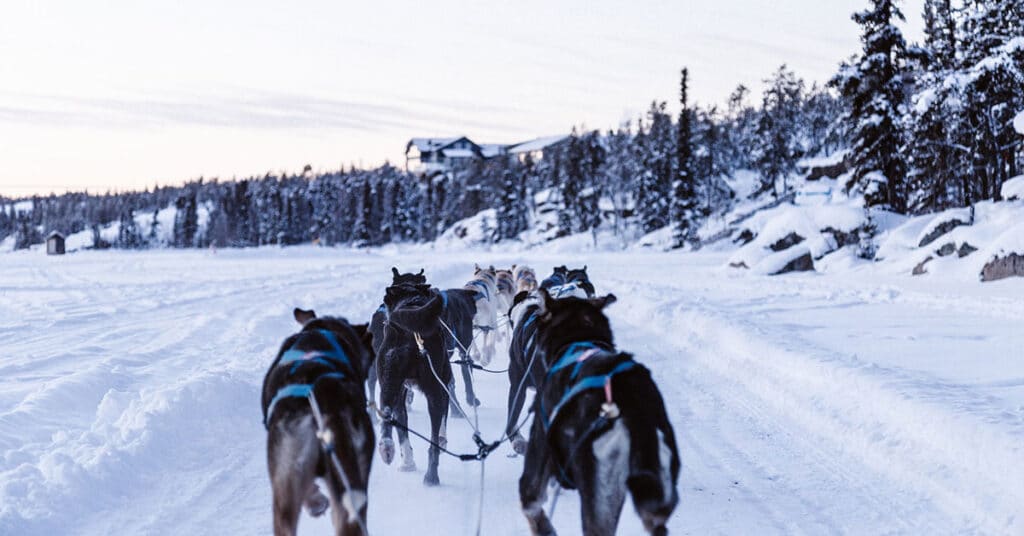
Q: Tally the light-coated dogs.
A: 3